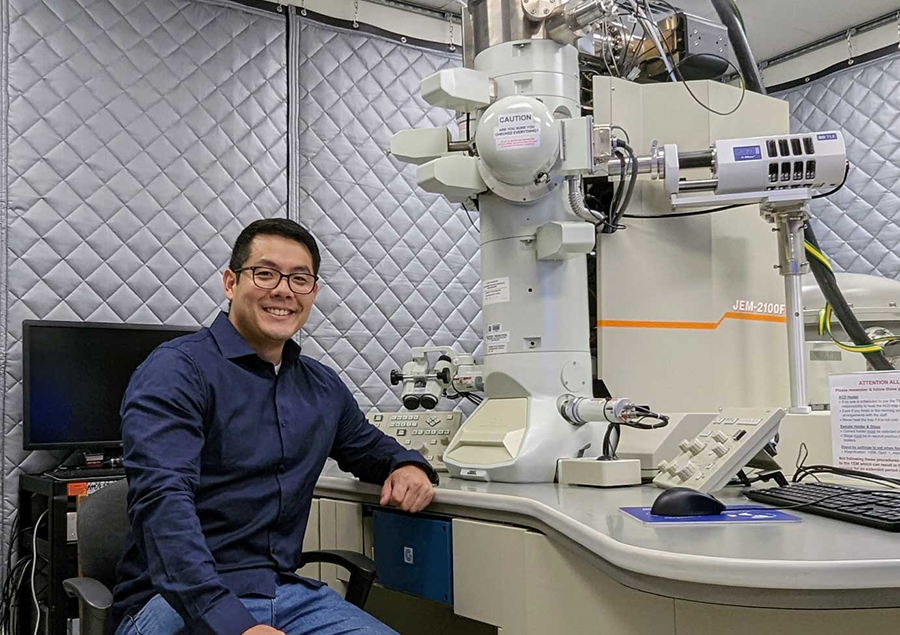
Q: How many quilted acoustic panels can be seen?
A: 3